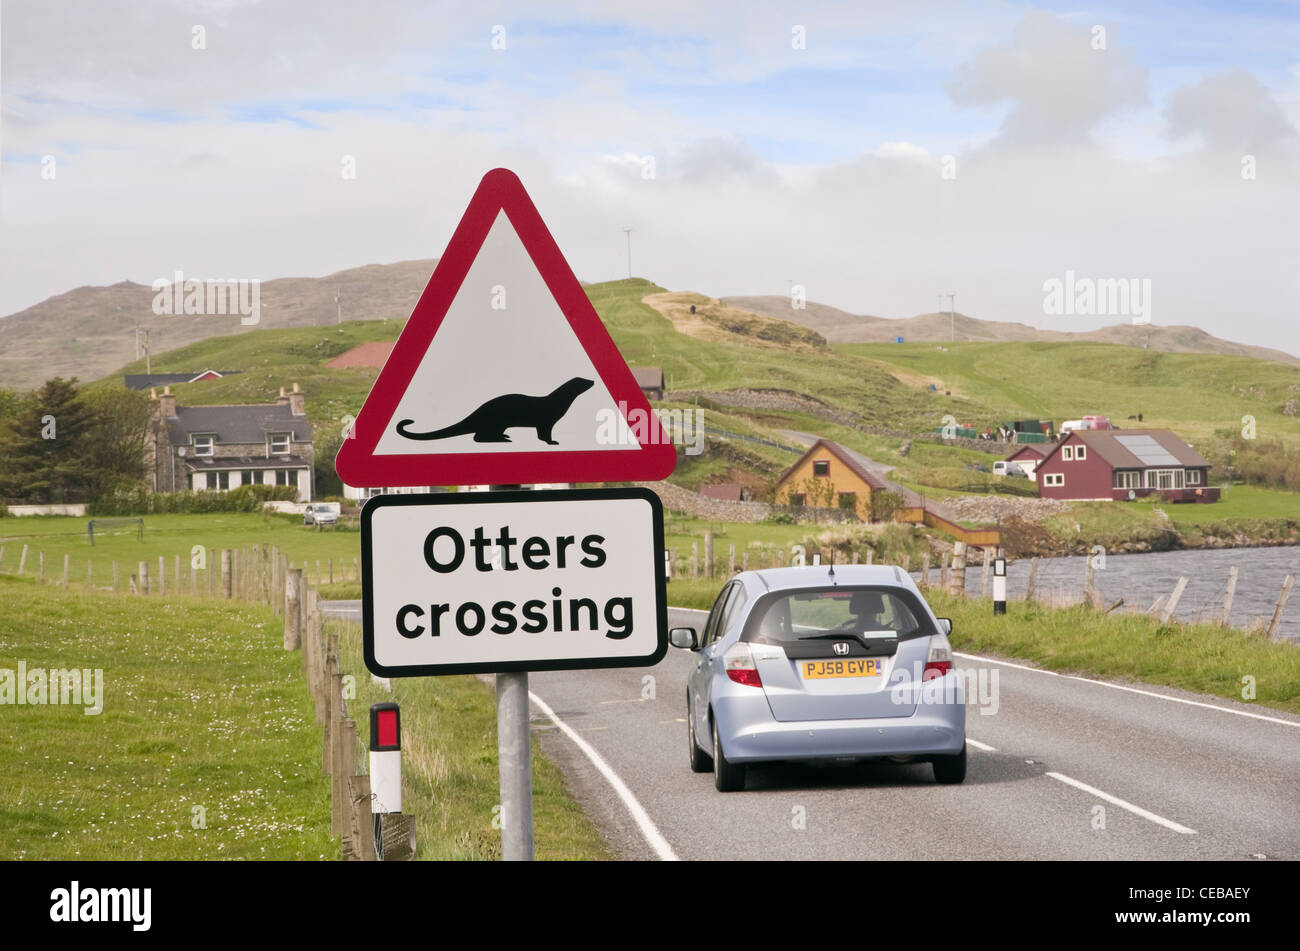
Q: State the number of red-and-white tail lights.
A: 2